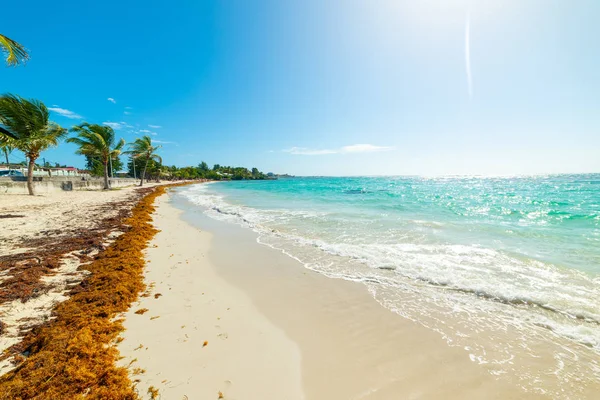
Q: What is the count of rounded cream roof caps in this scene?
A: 0